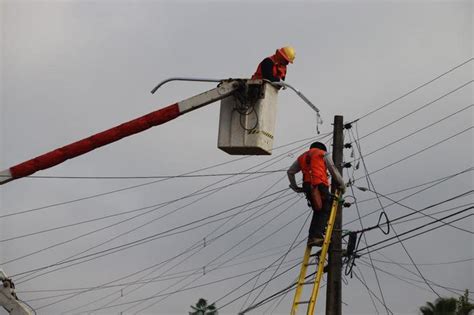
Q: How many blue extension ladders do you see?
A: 0